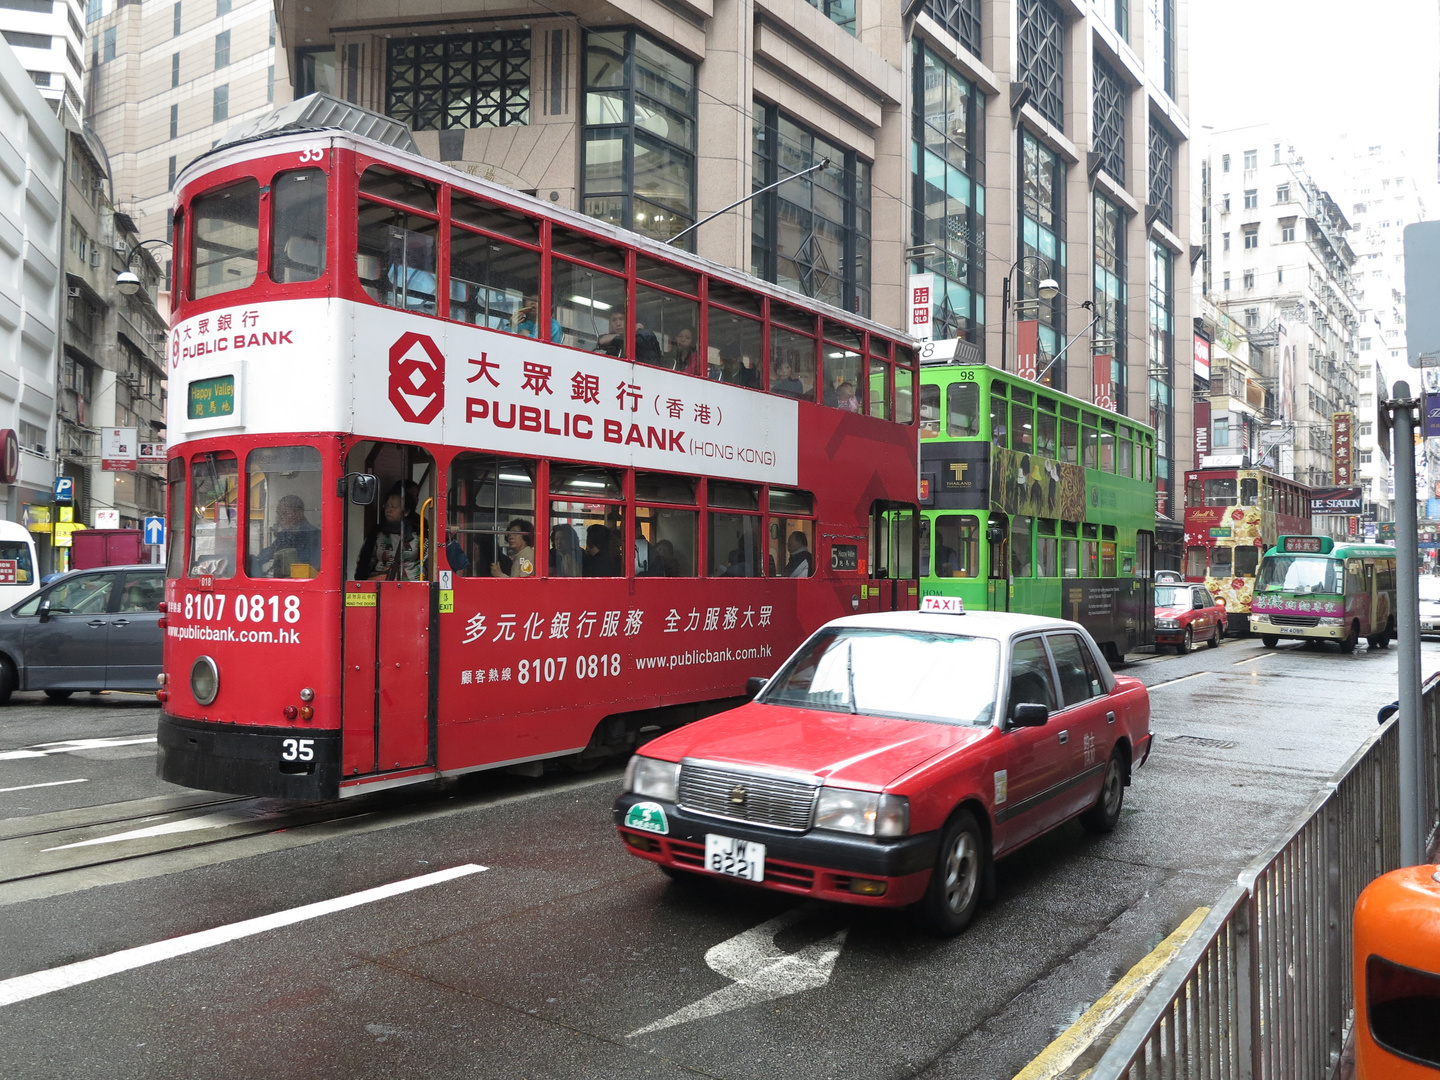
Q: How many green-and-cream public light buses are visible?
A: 1